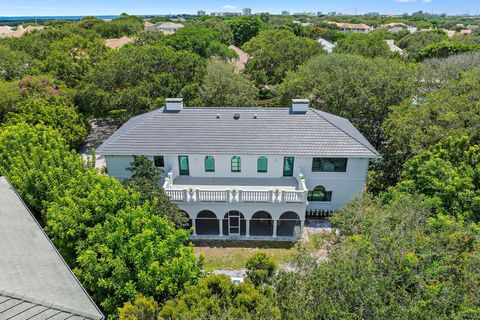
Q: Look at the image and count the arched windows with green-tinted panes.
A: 3